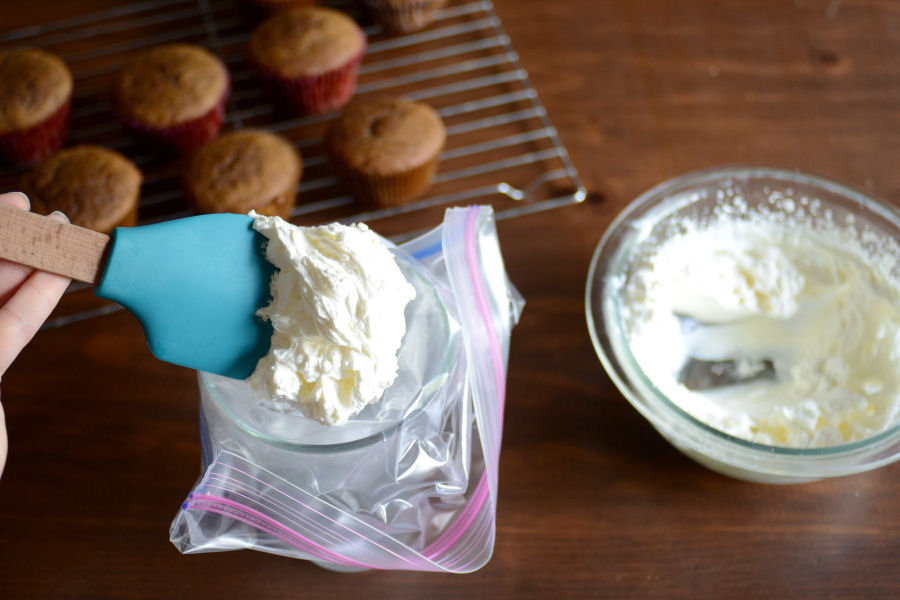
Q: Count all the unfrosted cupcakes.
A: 8